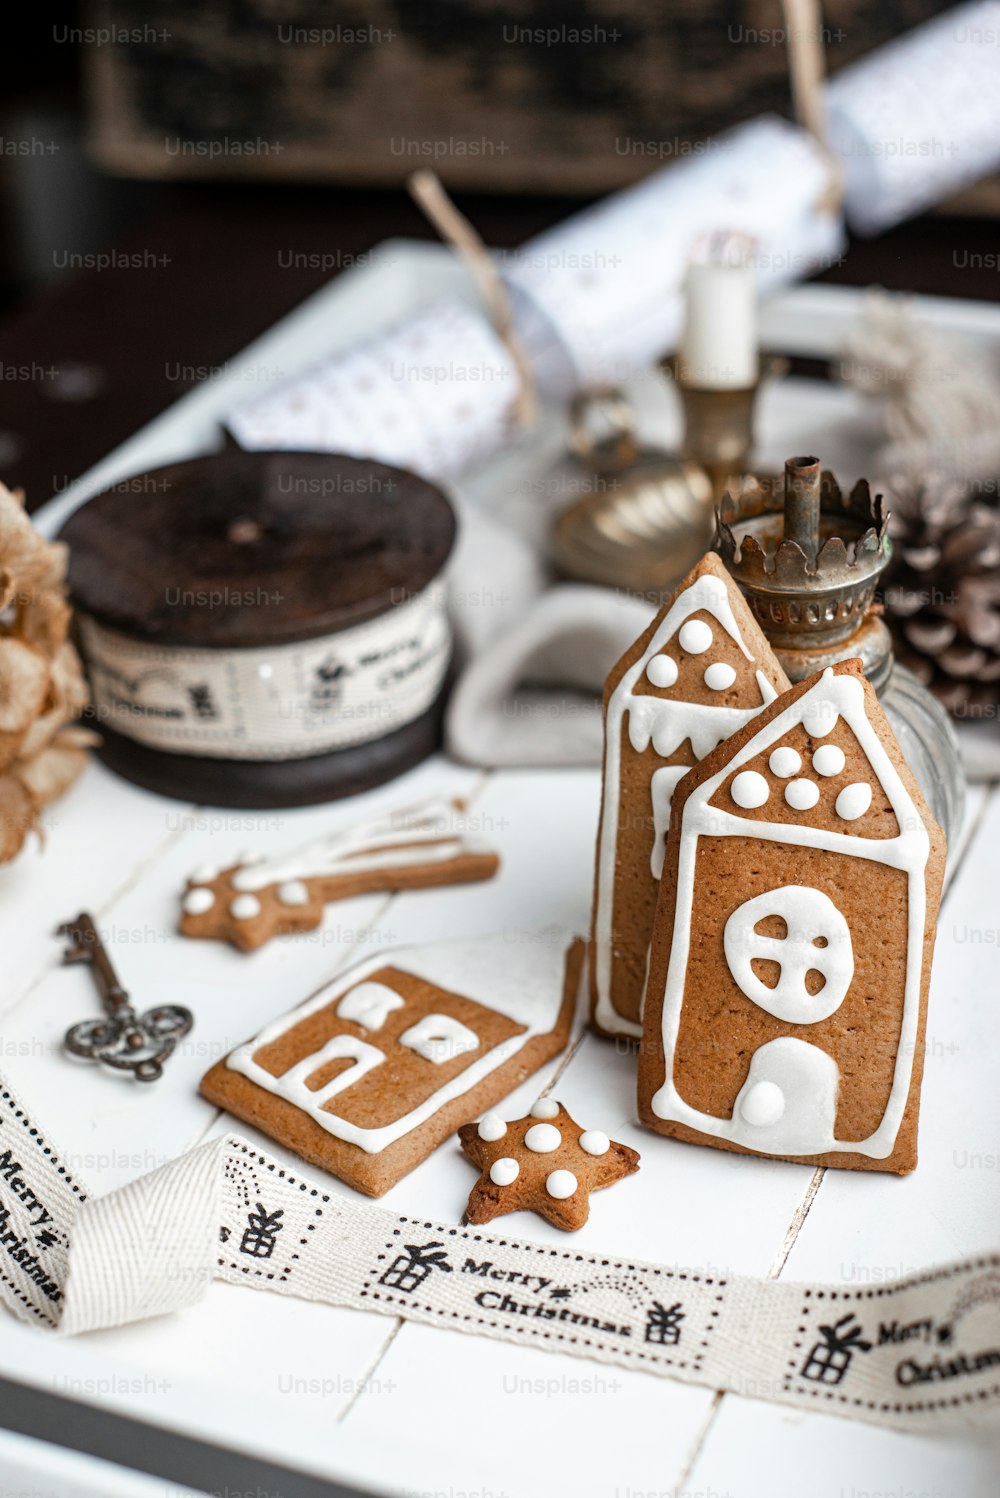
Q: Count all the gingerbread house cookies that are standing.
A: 2